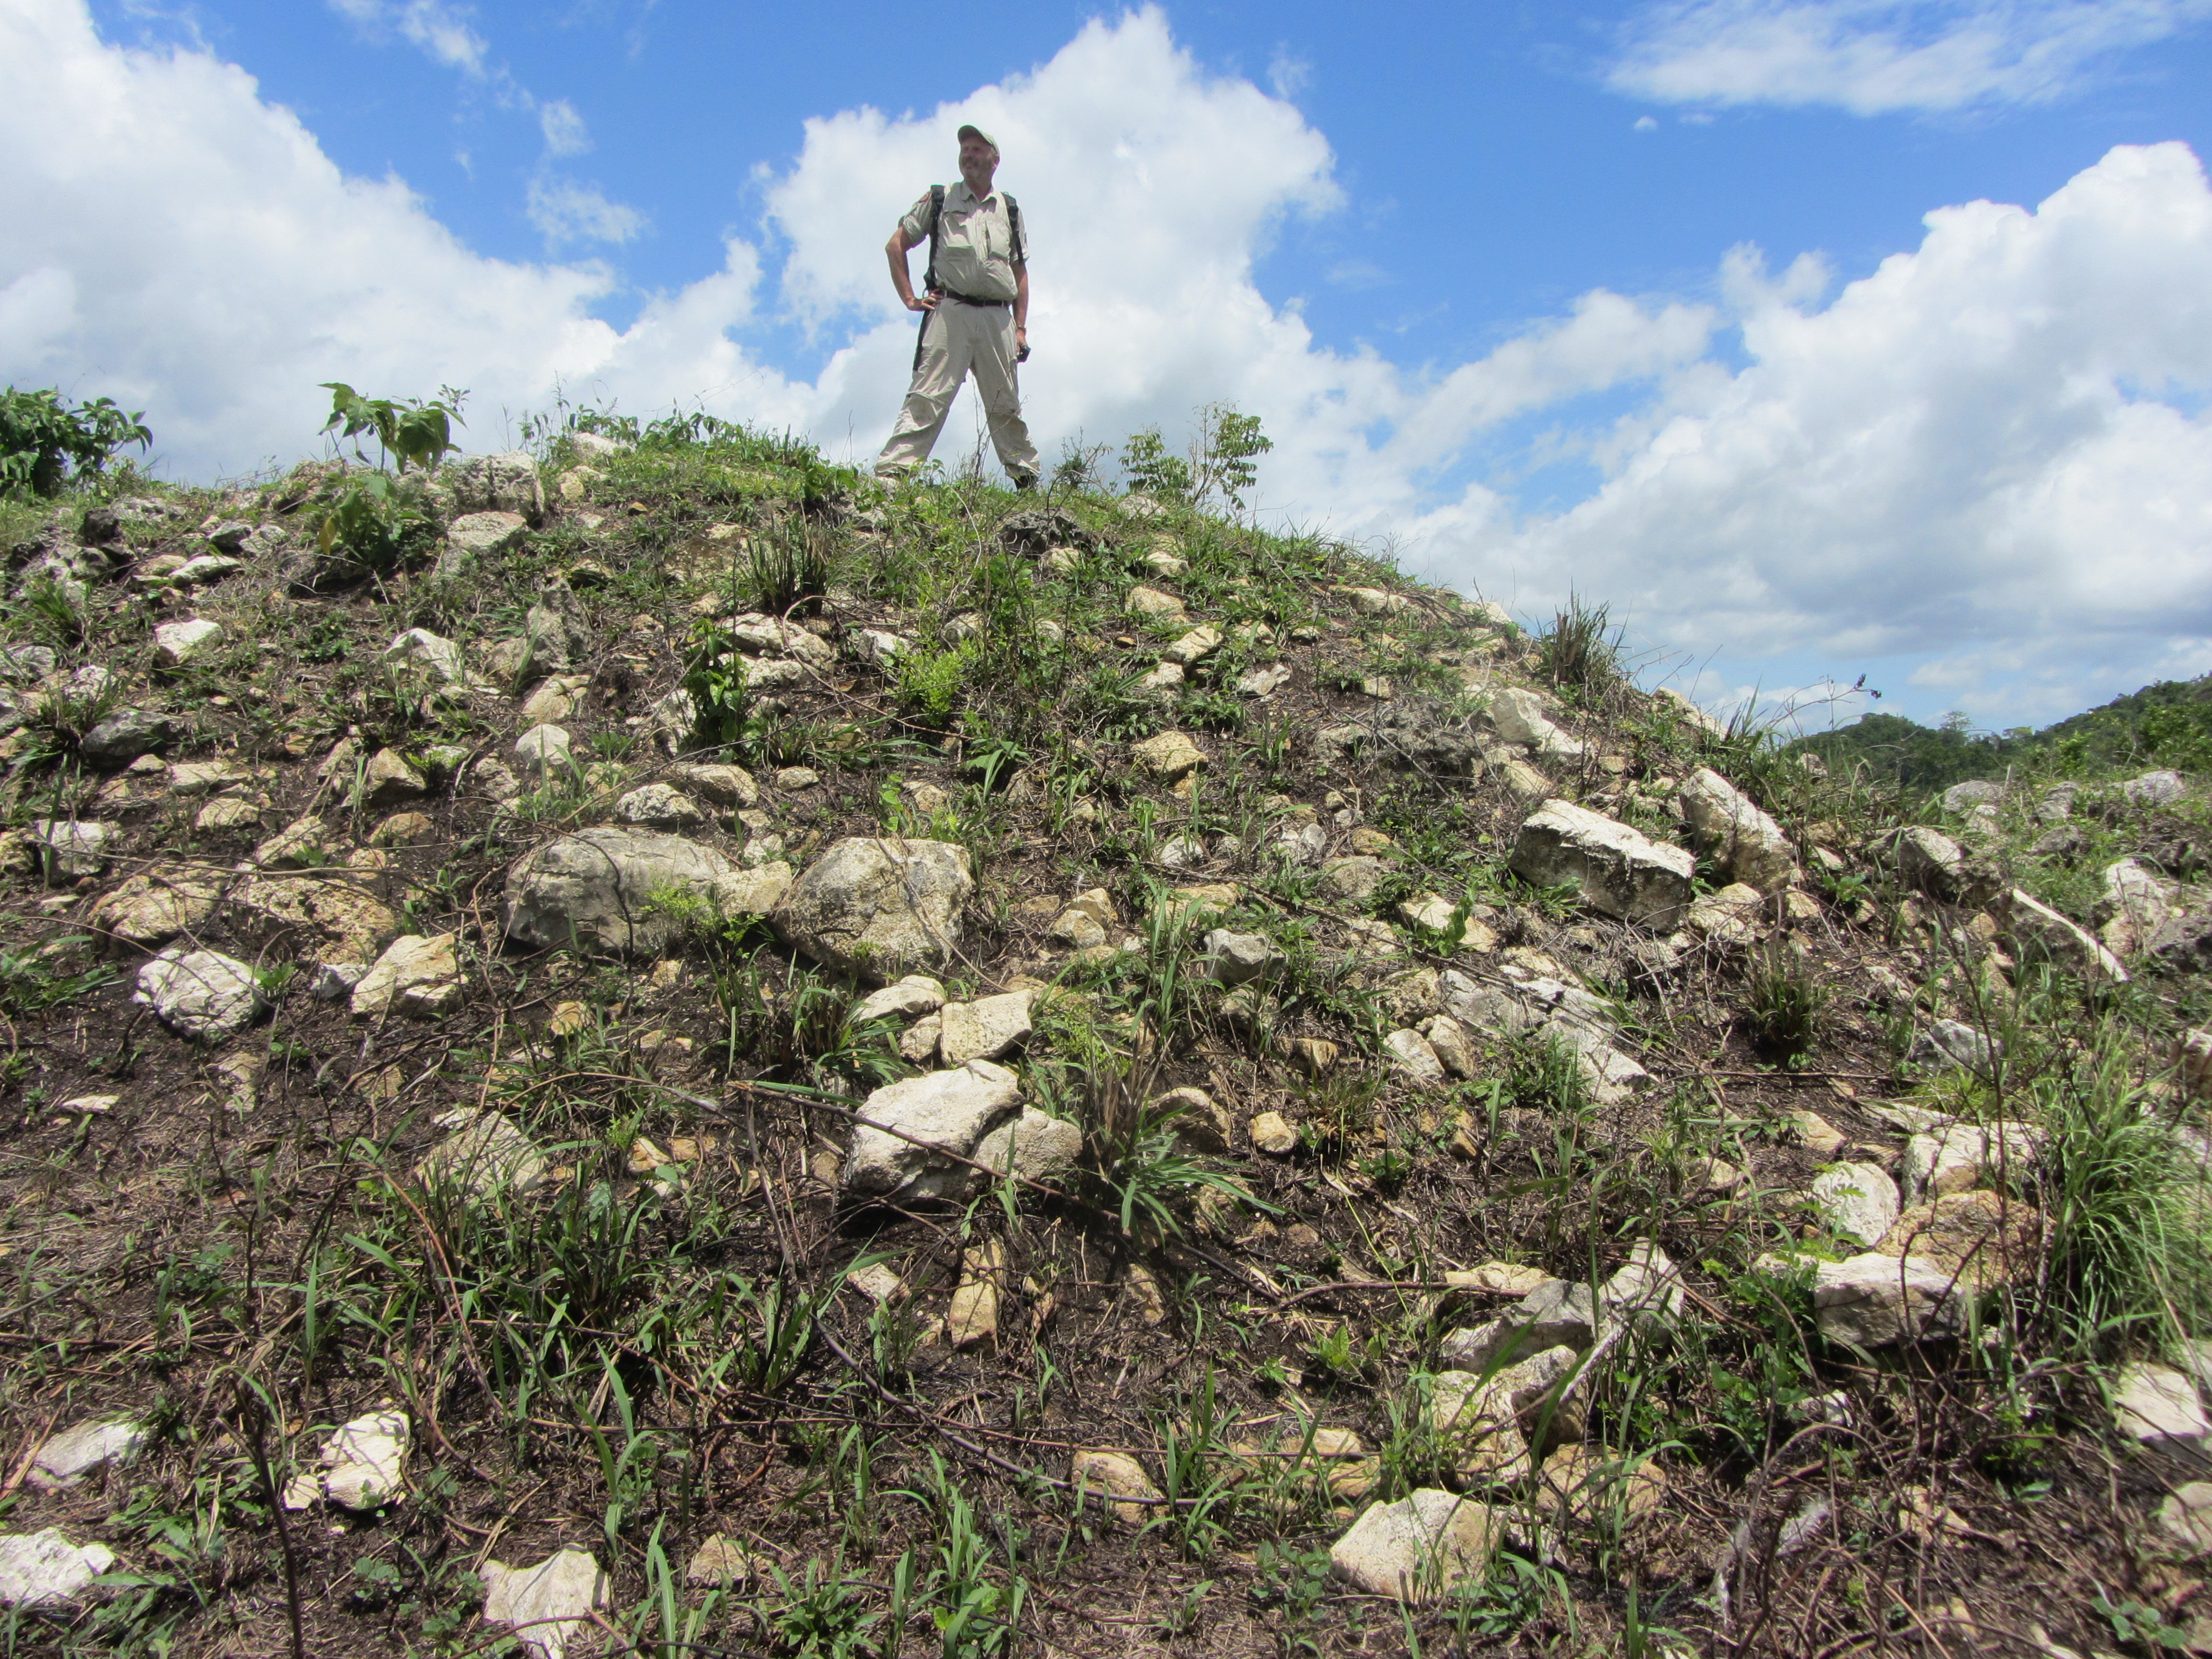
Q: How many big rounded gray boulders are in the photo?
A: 2